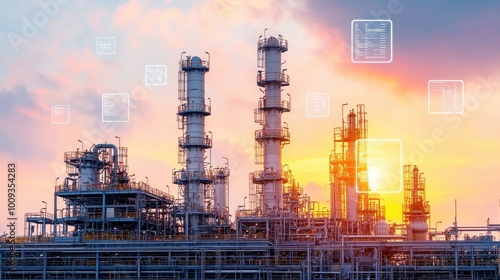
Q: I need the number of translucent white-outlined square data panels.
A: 8